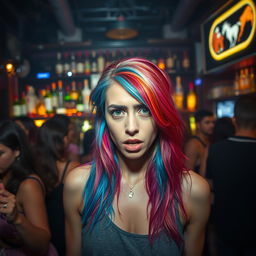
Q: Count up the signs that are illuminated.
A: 1